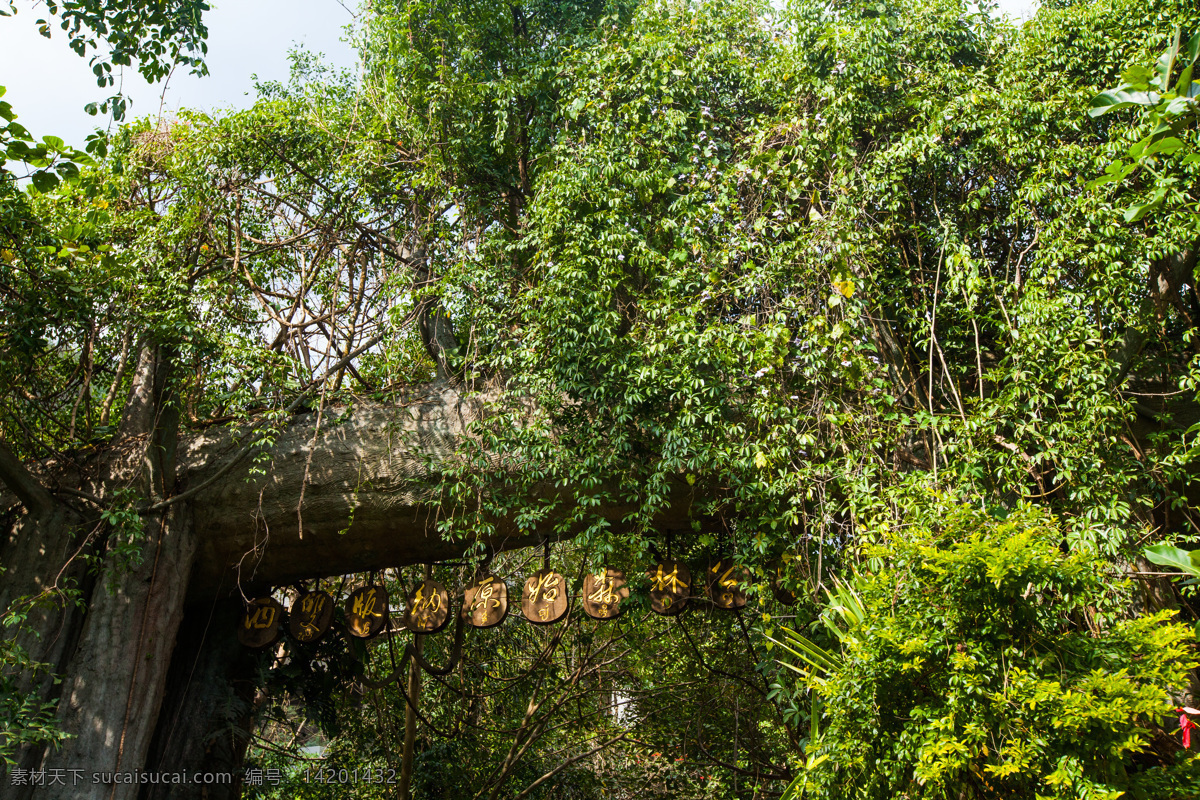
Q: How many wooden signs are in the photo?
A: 10